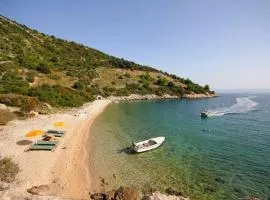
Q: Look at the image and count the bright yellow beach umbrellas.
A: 2